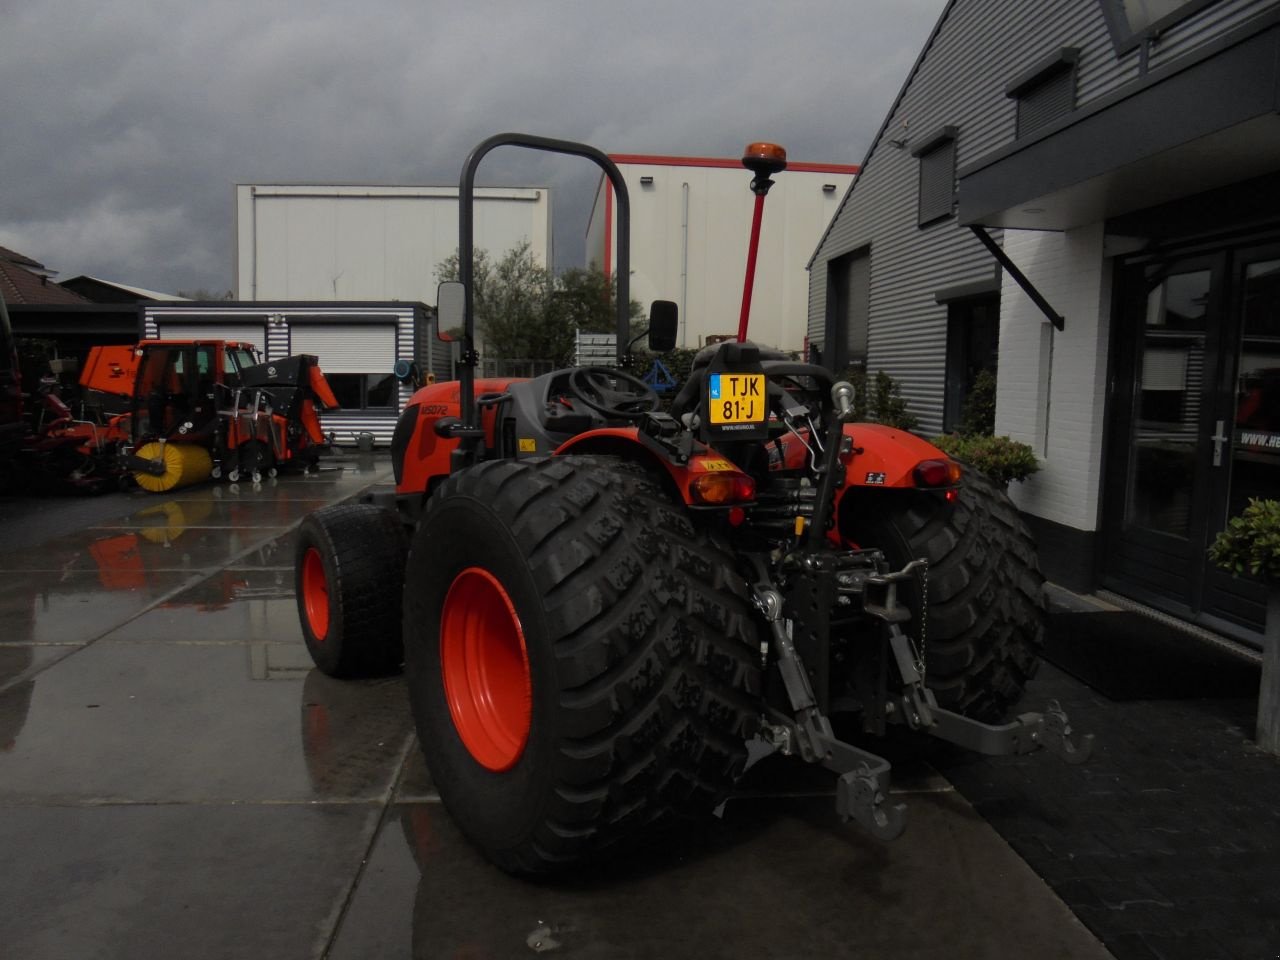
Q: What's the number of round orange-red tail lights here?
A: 2